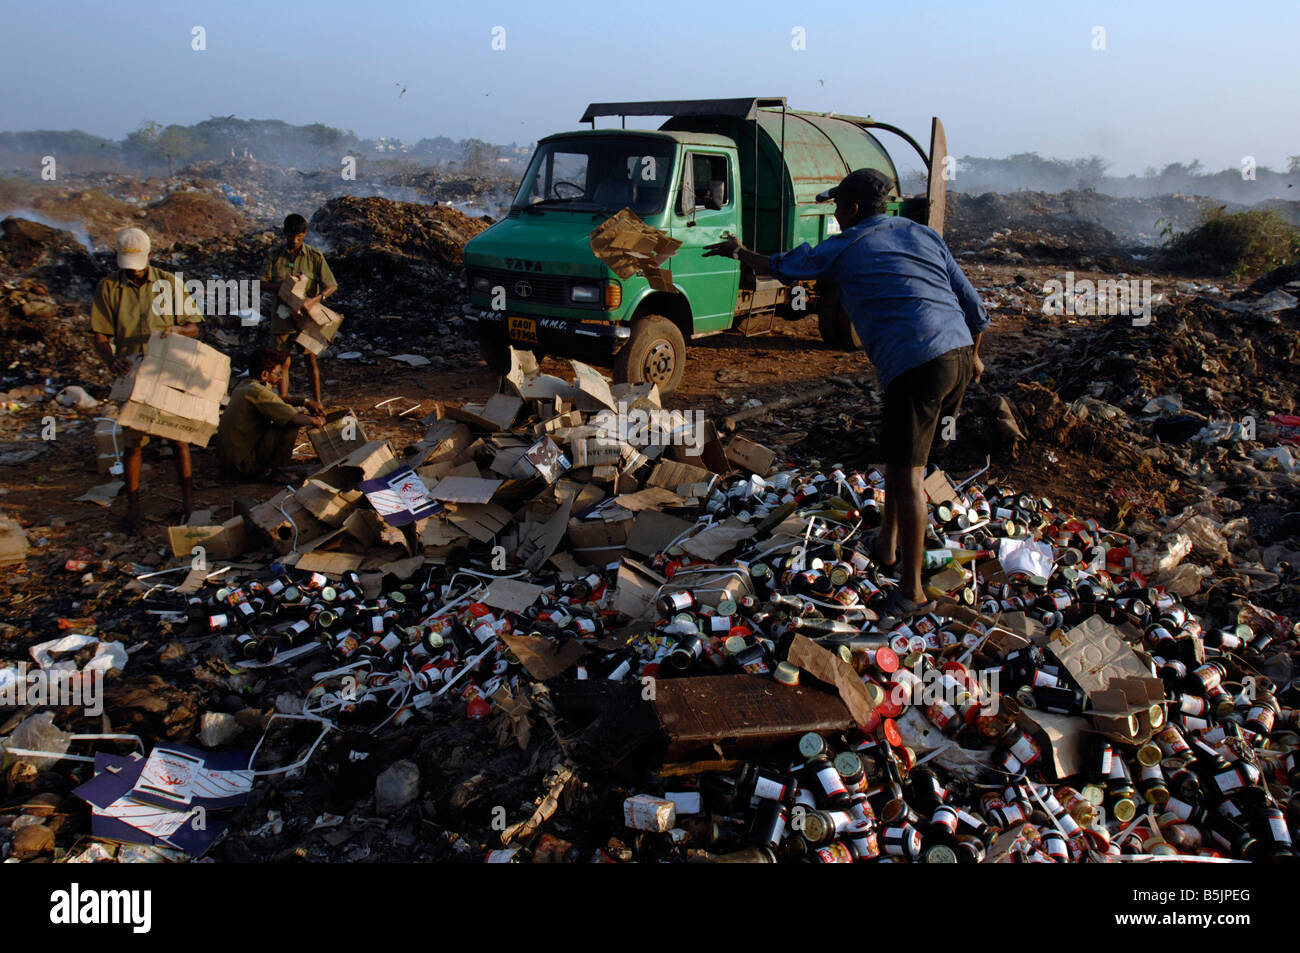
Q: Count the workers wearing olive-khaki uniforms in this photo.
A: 3